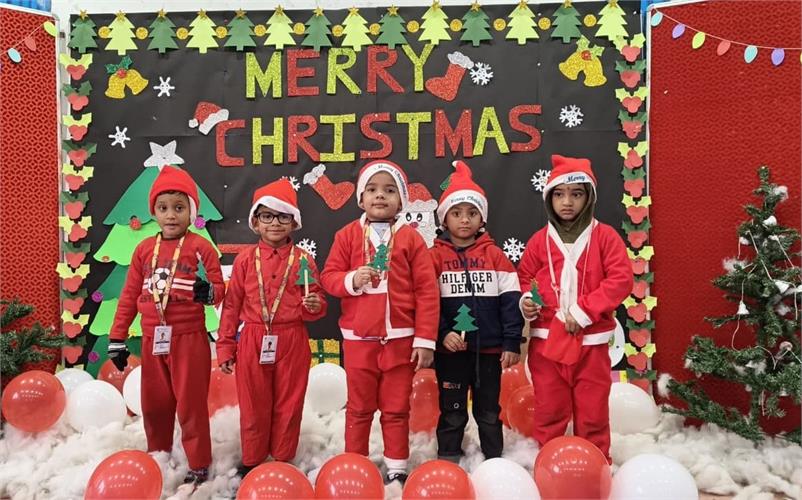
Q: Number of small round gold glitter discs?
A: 13